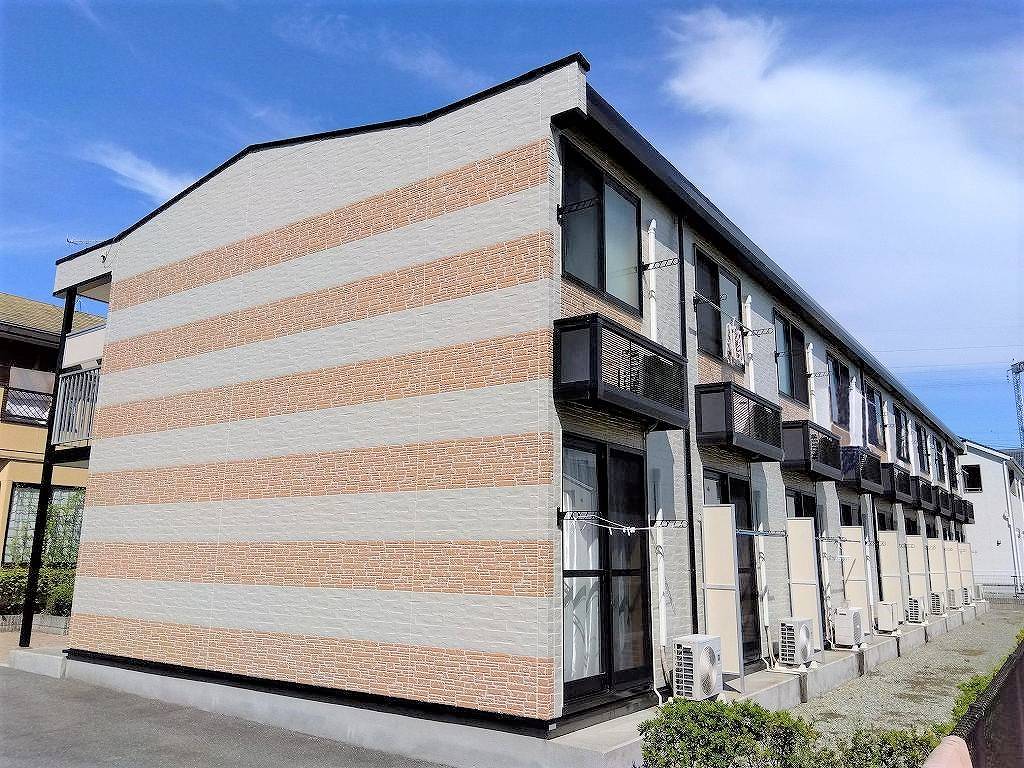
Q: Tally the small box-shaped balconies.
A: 9